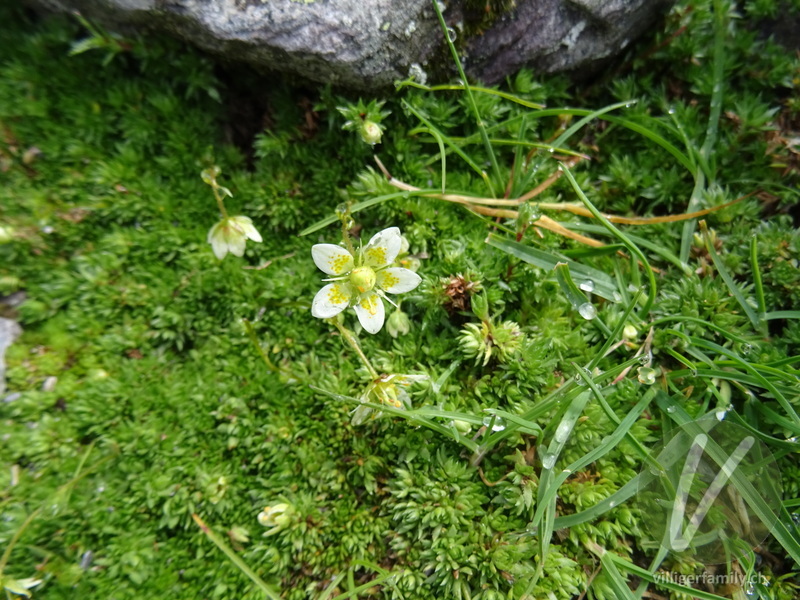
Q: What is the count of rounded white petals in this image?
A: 5